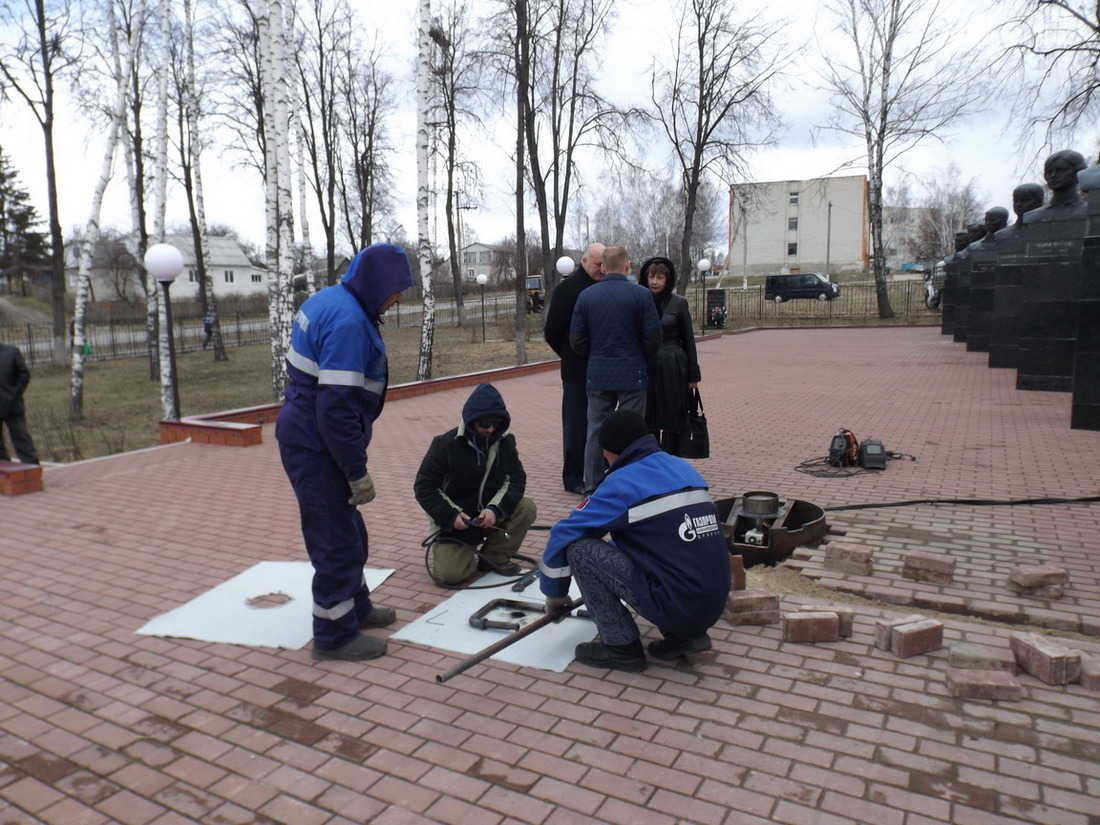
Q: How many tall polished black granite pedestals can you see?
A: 6